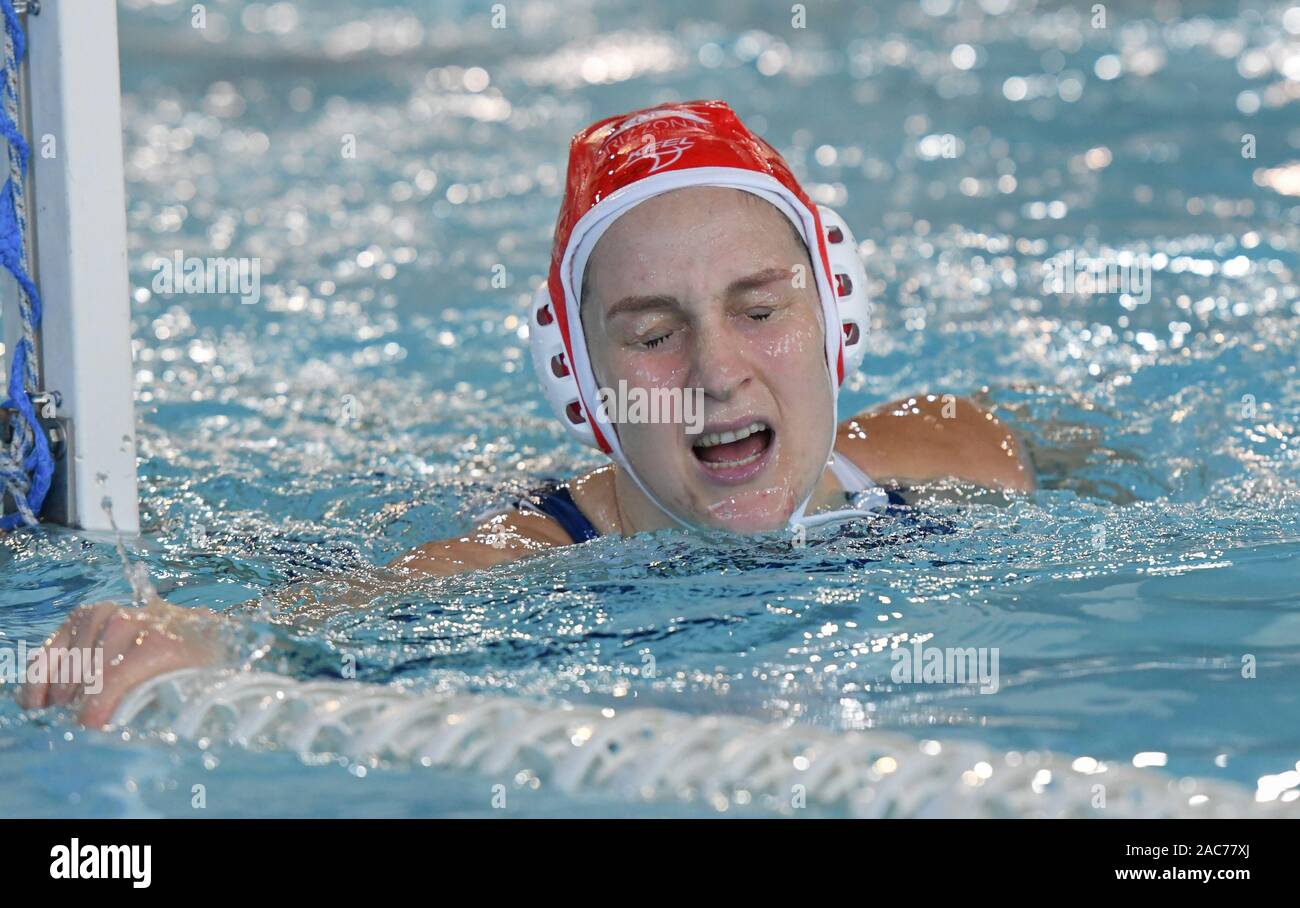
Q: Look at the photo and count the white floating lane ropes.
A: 1